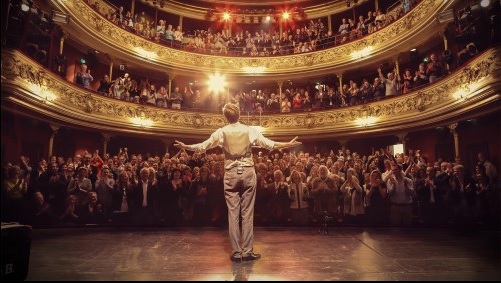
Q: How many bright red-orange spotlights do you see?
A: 2